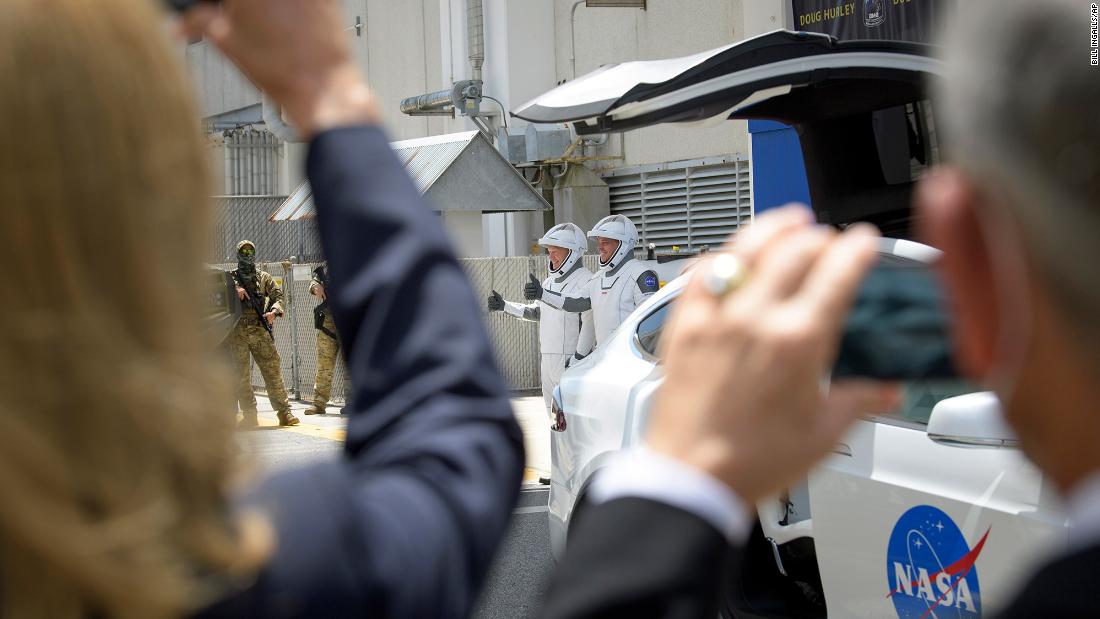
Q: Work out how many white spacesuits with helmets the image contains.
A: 2